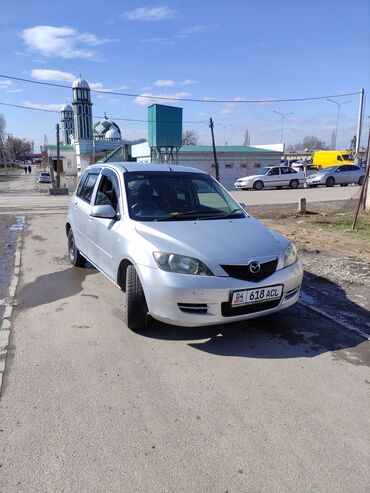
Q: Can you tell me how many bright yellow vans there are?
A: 1